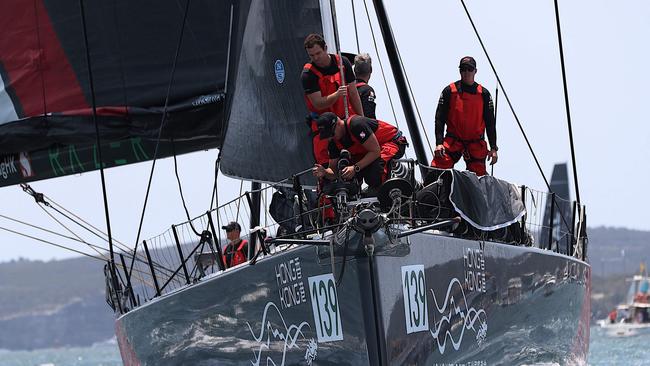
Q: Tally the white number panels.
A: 2